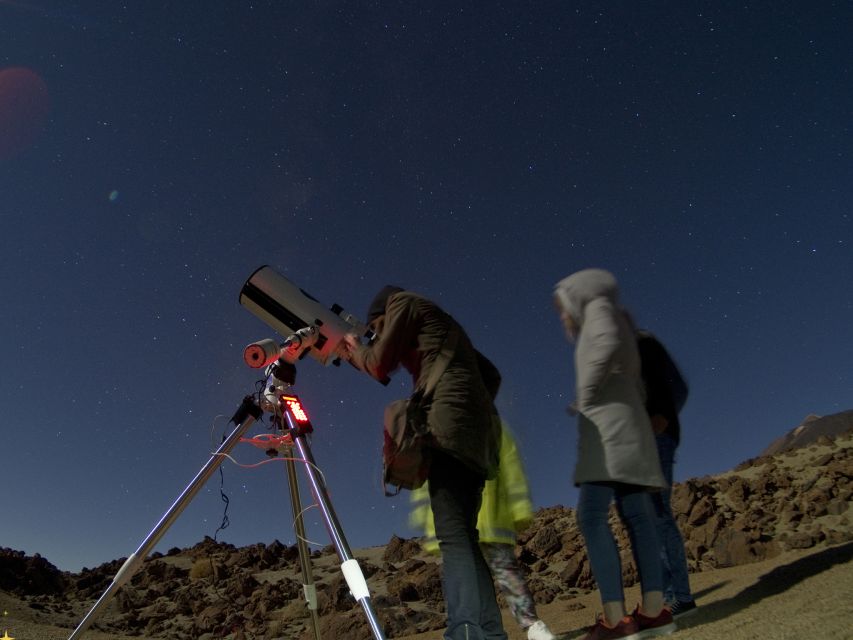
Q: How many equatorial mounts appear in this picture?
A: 1